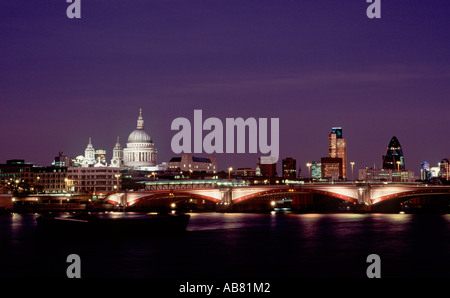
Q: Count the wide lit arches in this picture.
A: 3